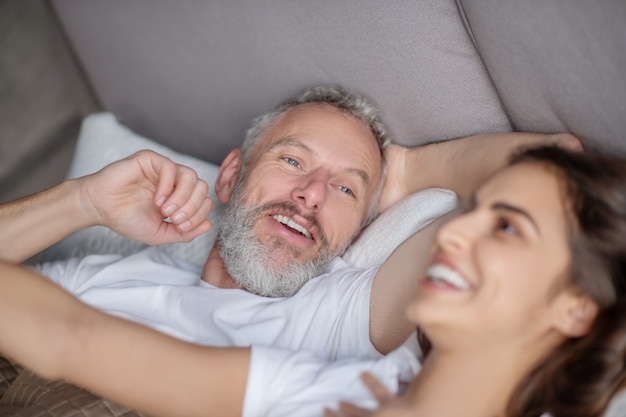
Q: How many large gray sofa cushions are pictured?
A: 2